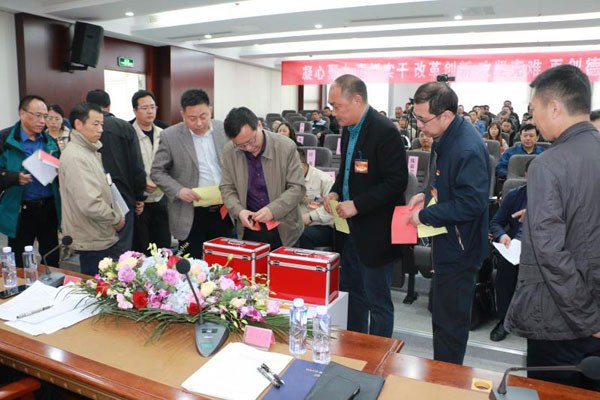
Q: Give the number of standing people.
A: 10